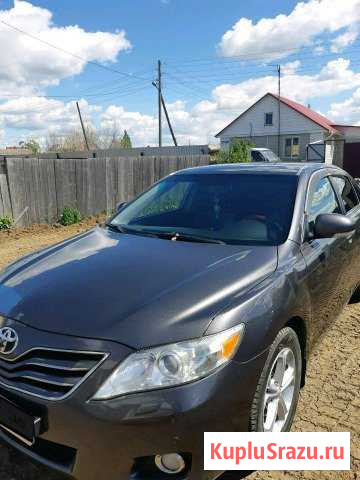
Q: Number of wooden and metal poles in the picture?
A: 4